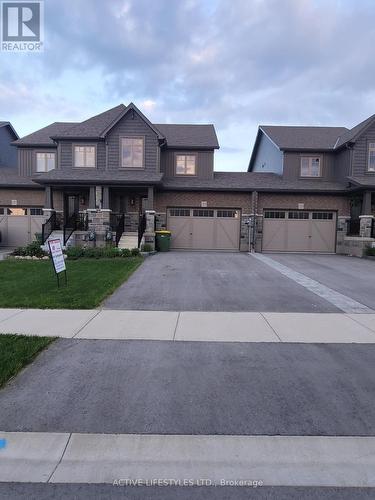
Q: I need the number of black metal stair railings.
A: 4